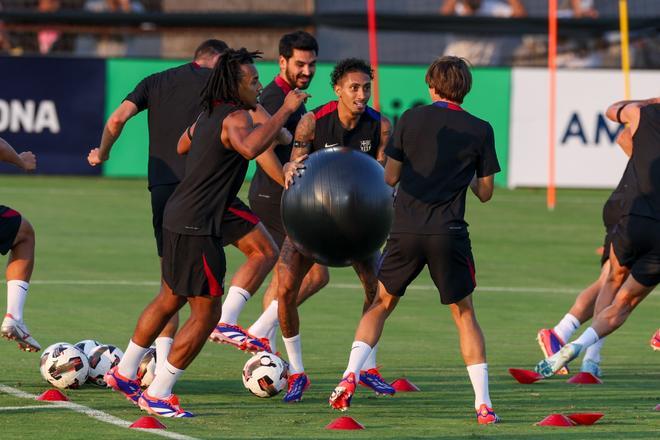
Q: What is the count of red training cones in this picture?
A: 8